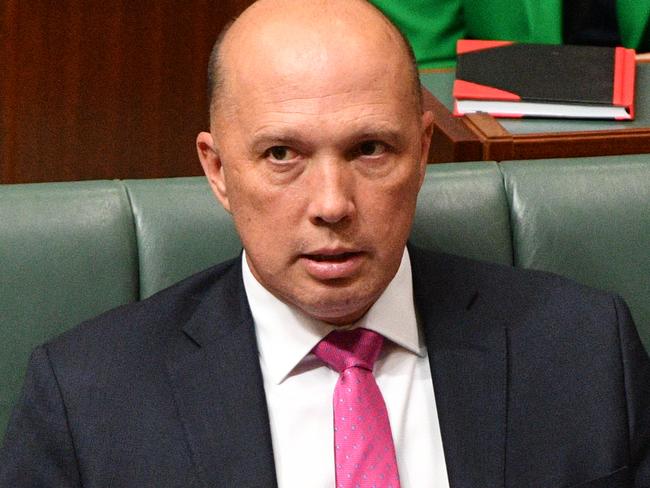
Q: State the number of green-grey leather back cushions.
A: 3